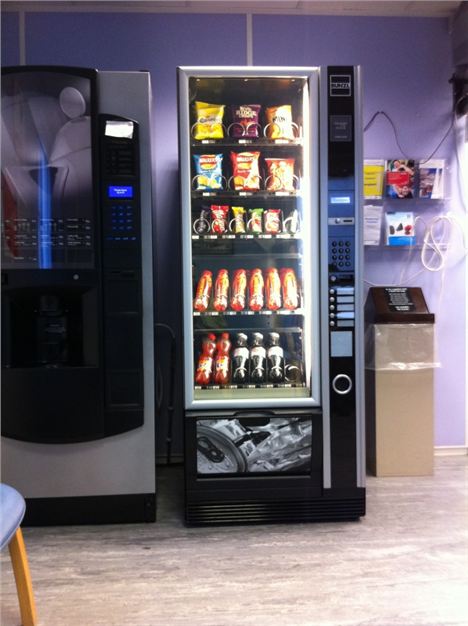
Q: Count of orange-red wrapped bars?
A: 6